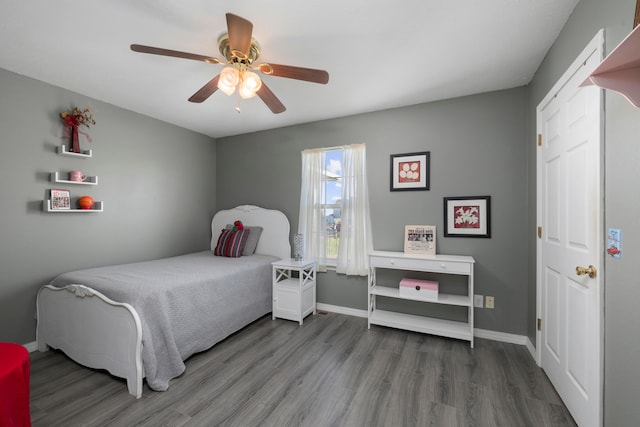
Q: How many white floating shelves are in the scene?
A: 3